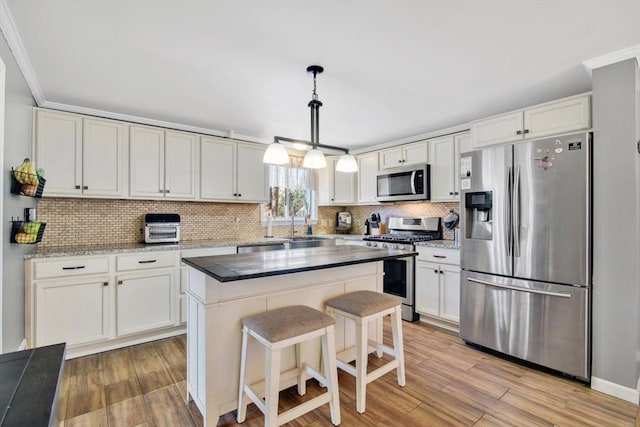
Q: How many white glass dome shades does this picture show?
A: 3